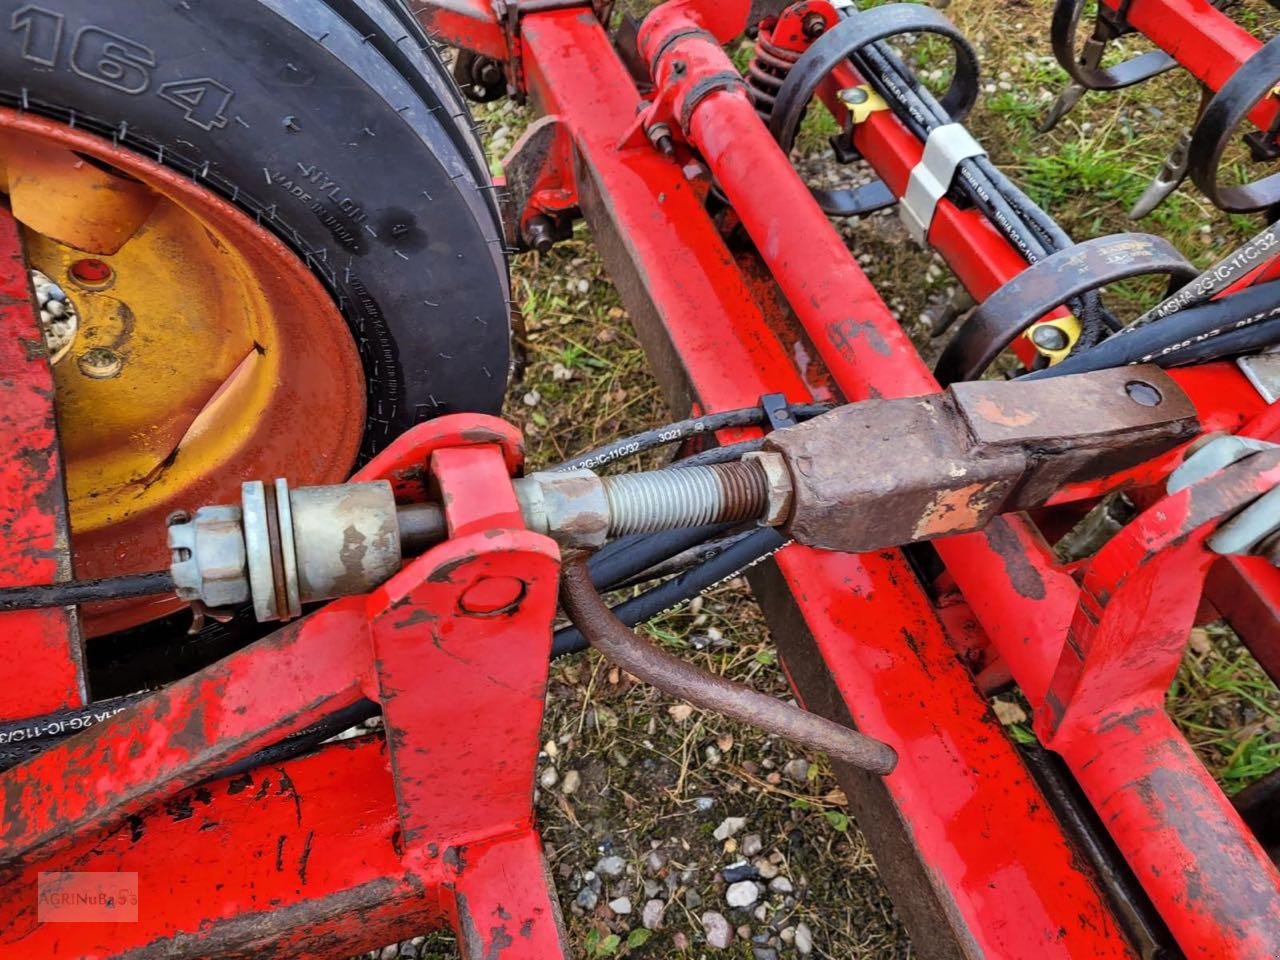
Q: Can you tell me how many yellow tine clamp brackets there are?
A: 2